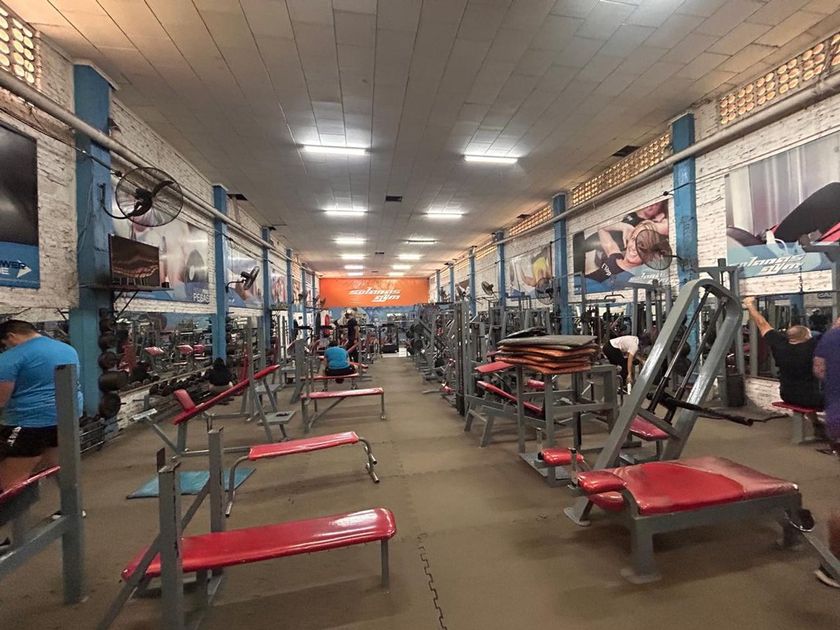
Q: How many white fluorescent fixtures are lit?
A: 12